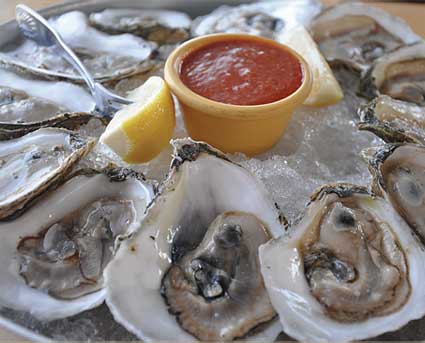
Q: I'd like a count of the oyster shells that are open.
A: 12